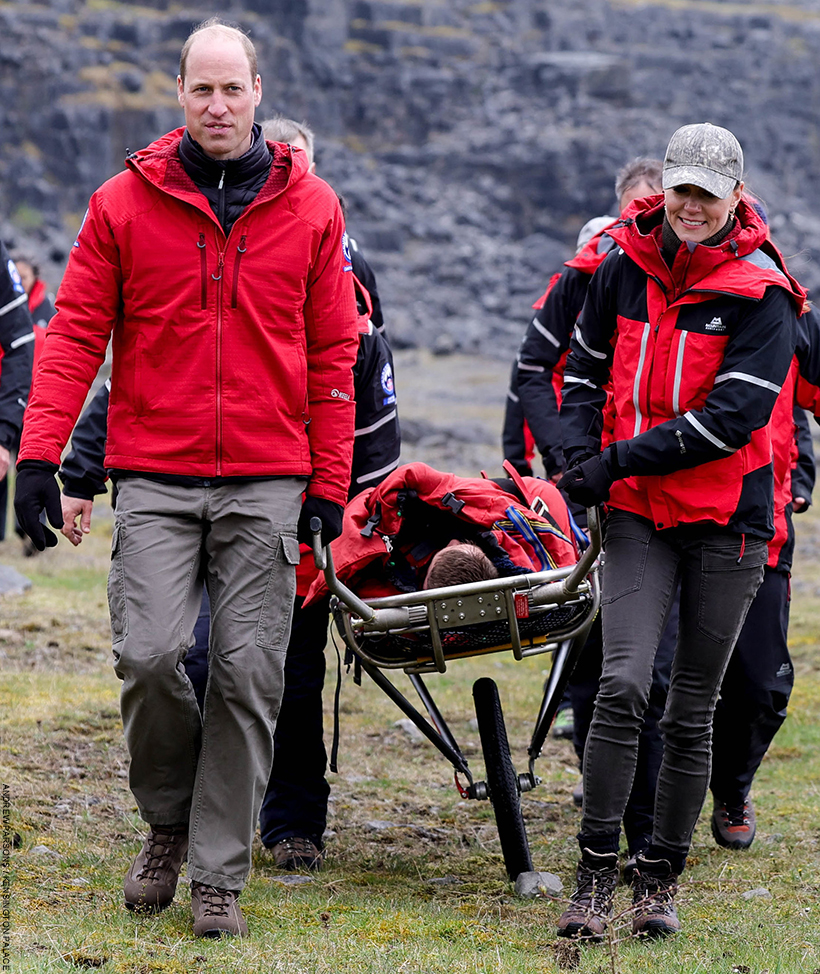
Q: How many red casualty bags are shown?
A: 1